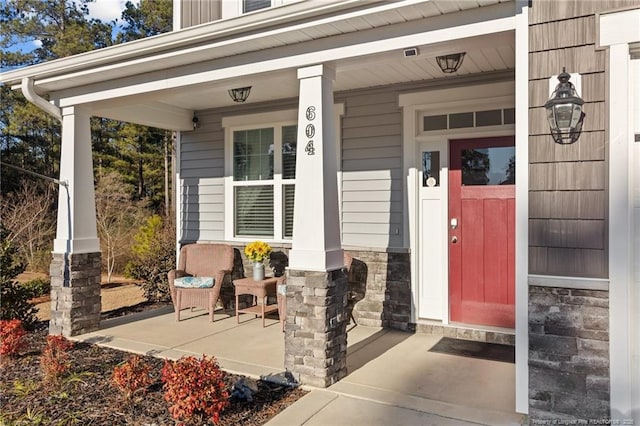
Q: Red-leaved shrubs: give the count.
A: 4